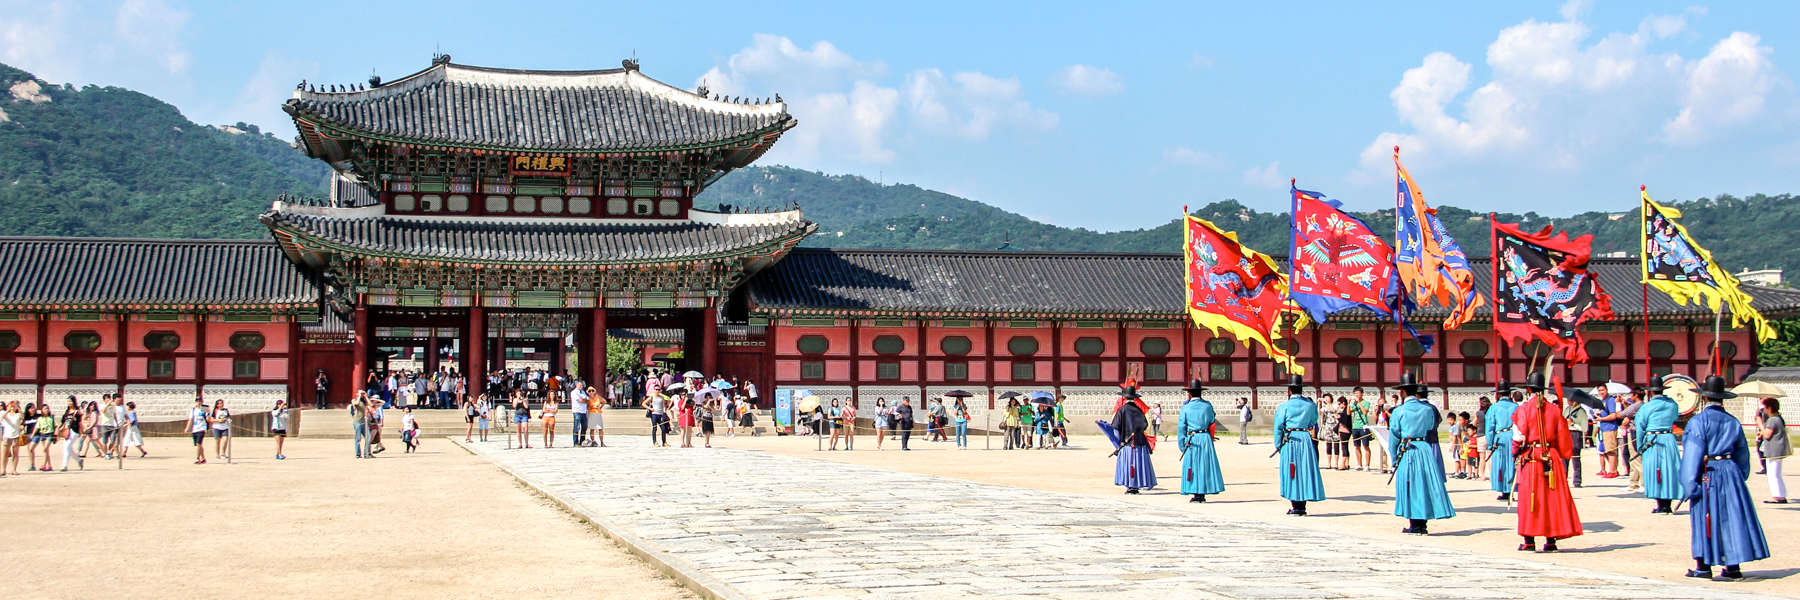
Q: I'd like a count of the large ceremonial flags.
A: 5